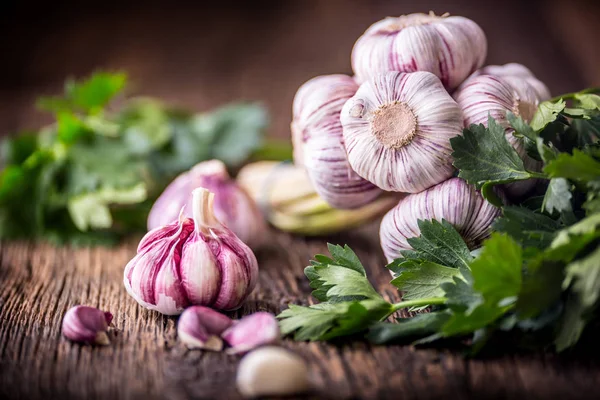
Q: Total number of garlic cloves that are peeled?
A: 1